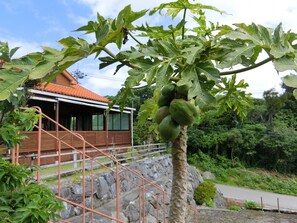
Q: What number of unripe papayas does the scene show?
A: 6